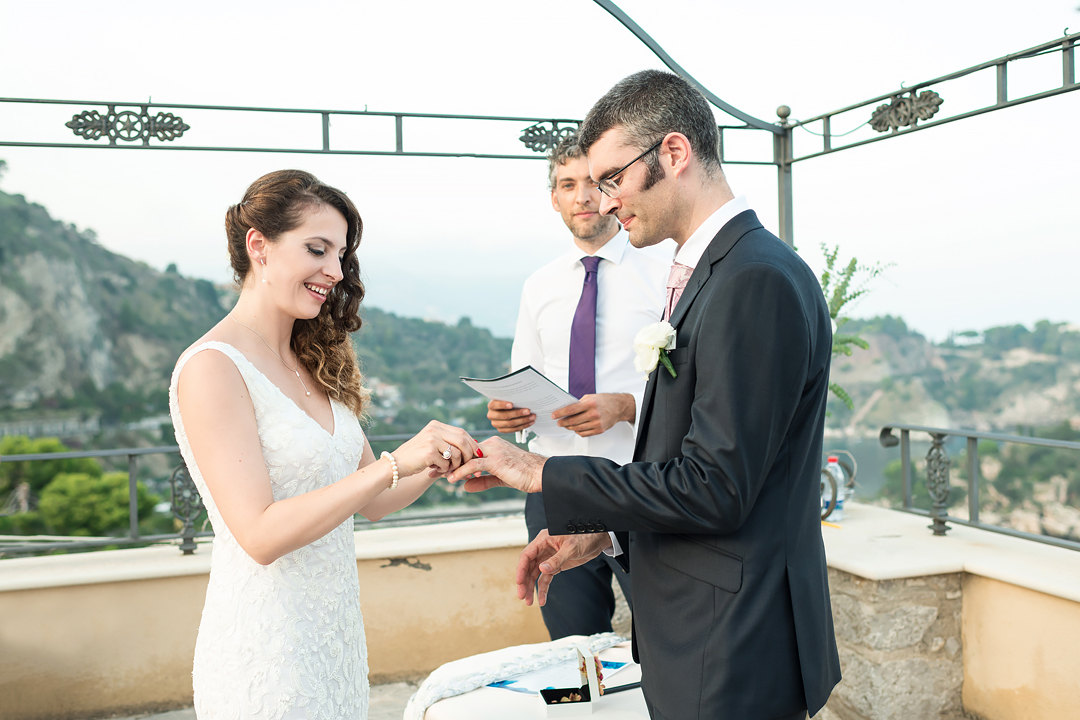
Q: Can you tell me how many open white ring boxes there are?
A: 1